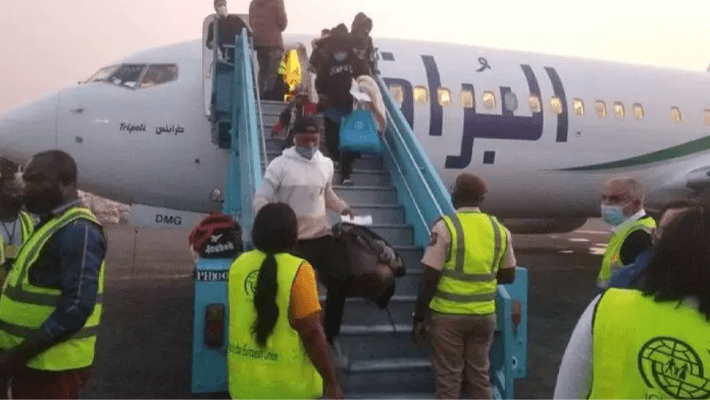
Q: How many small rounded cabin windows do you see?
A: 14